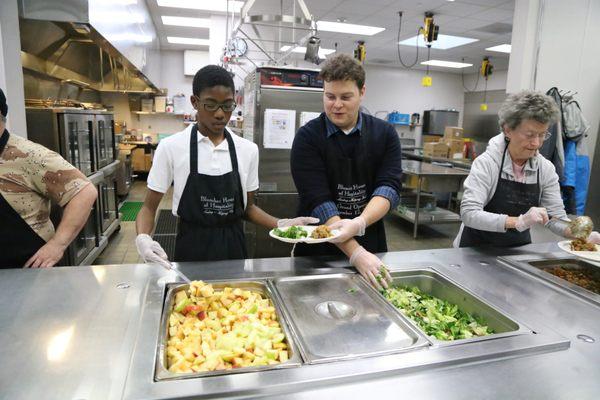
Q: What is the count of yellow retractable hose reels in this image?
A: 3